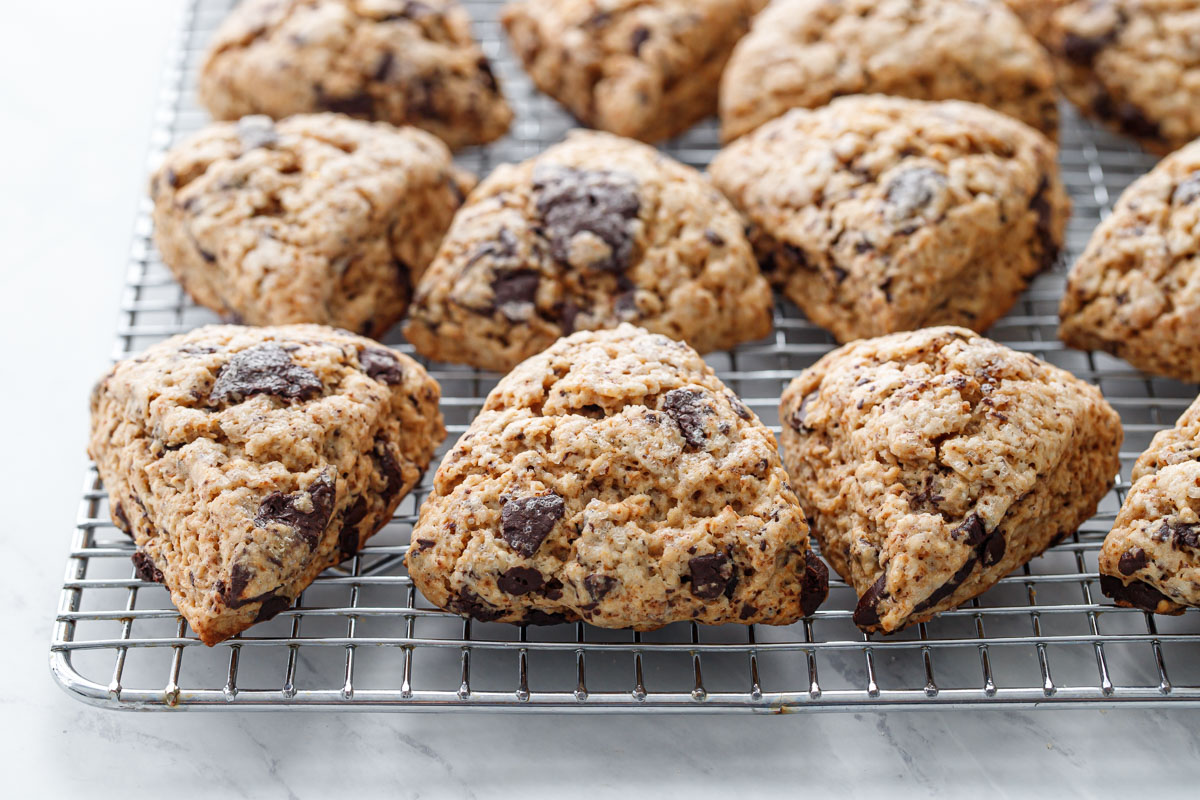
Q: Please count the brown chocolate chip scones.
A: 12